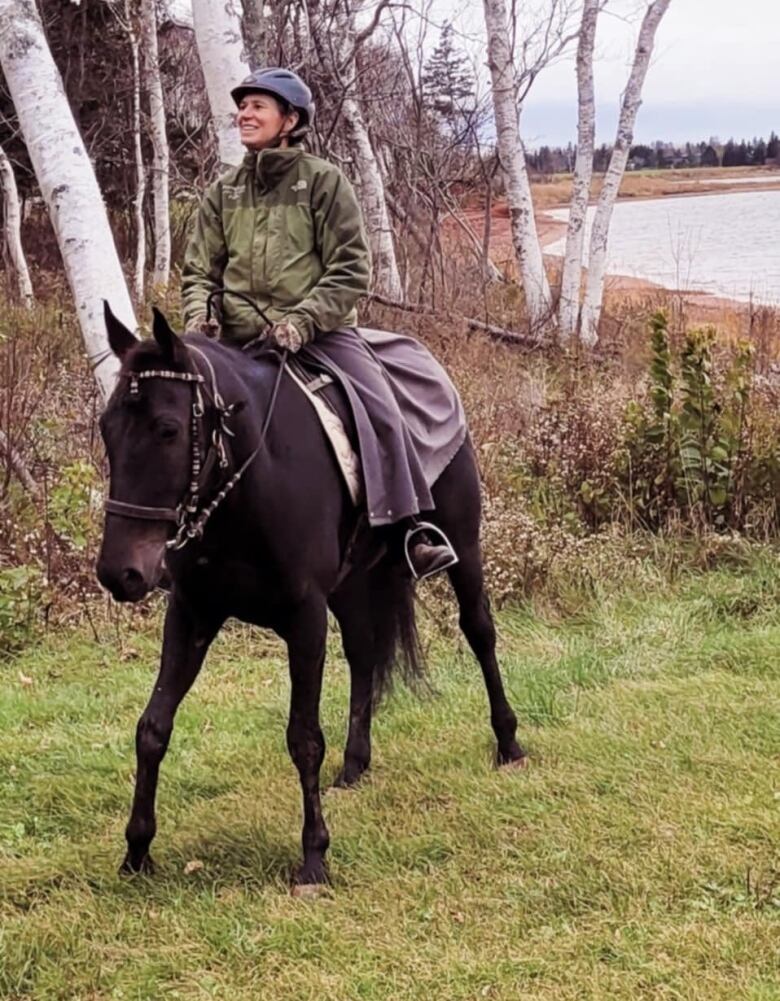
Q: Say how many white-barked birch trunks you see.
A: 9